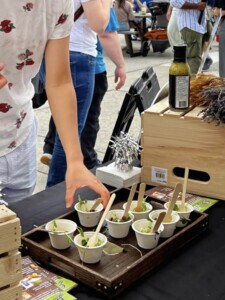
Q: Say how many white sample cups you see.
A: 8